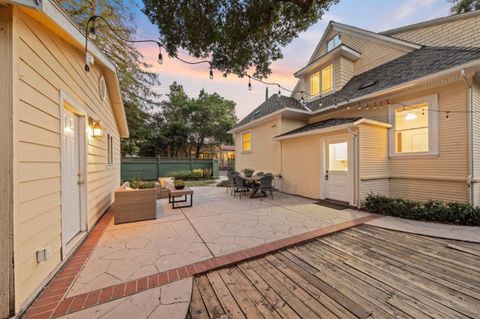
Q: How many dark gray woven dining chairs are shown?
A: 6